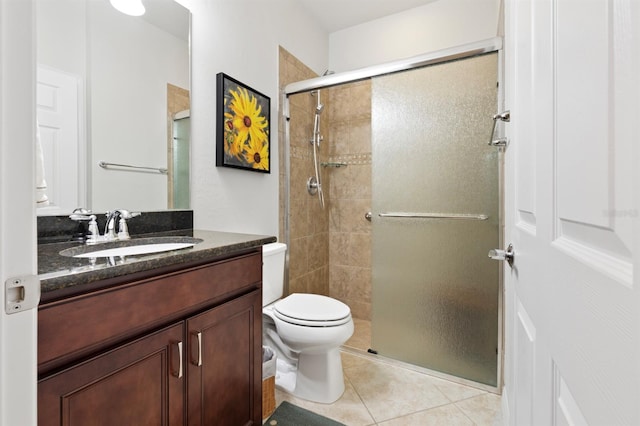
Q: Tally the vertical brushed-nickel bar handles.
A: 2